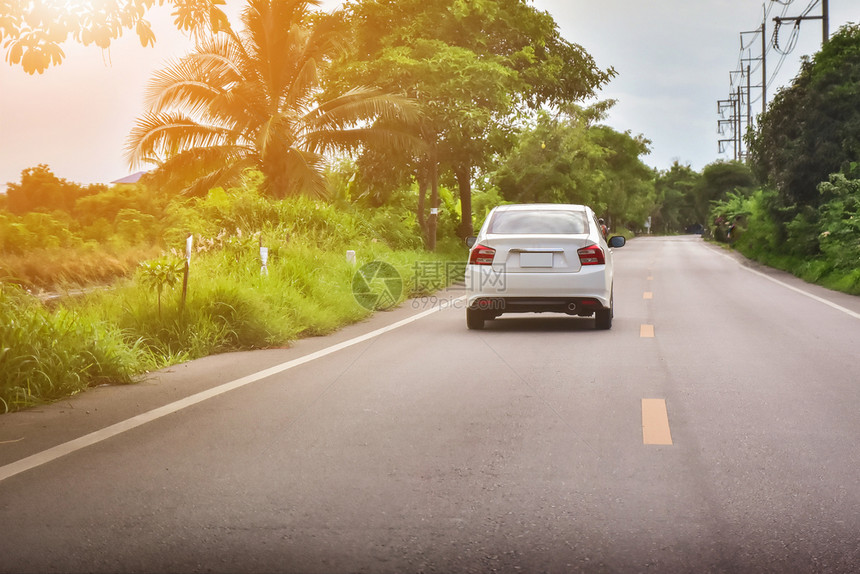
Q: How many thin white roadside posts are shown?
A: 3